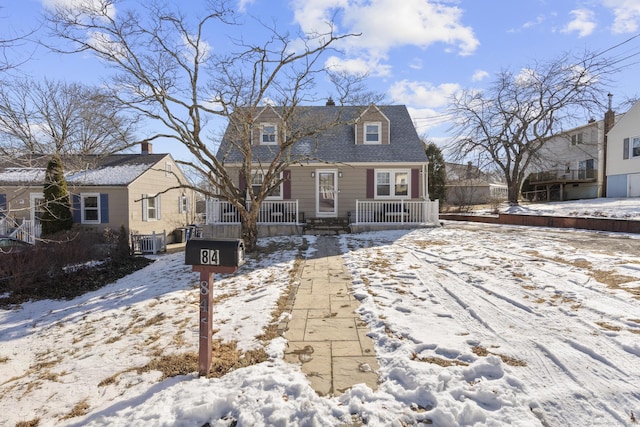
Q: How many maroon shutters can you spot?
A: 4